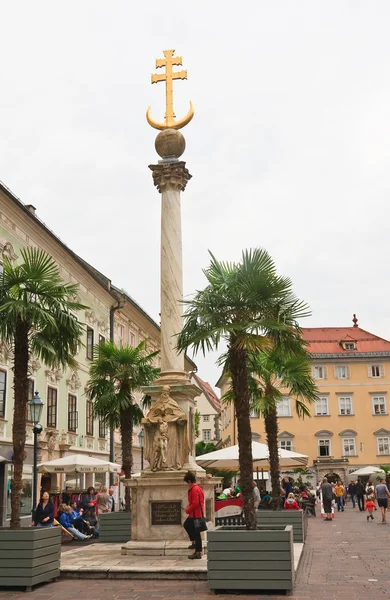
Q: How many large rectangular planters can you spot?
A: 4